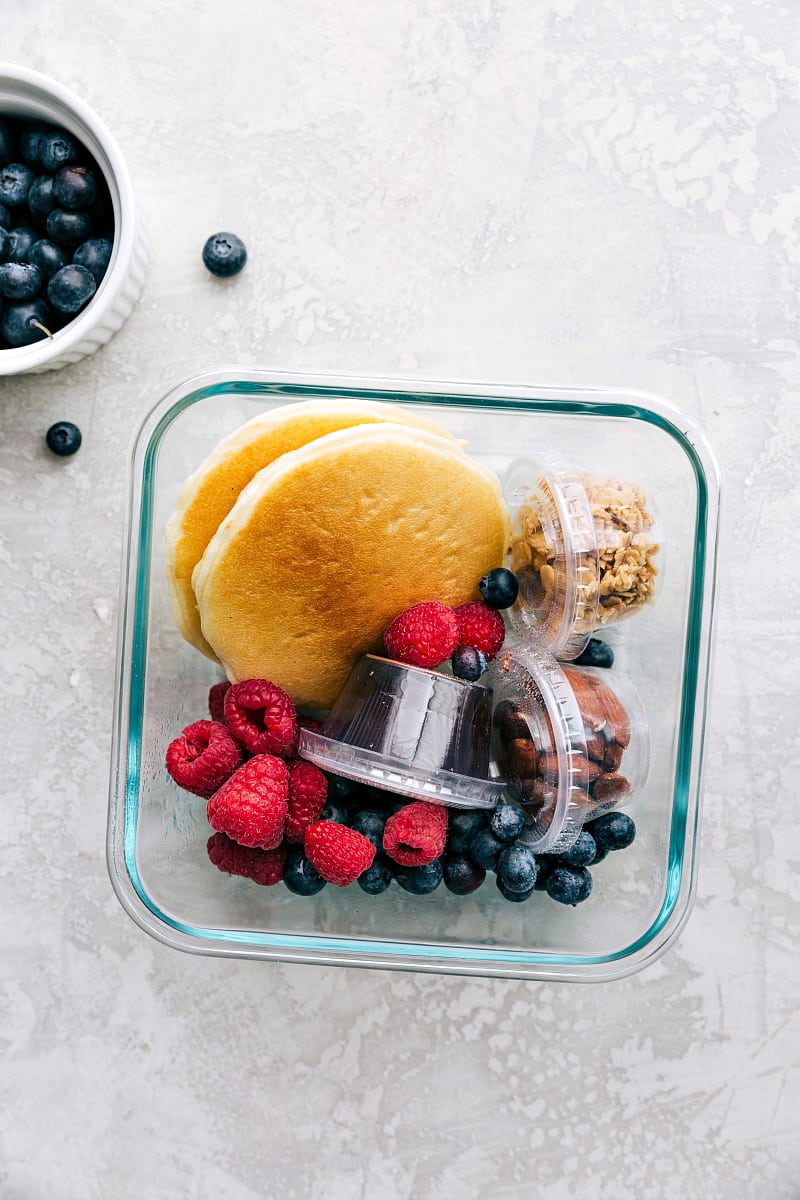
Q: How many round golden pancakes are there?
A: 2